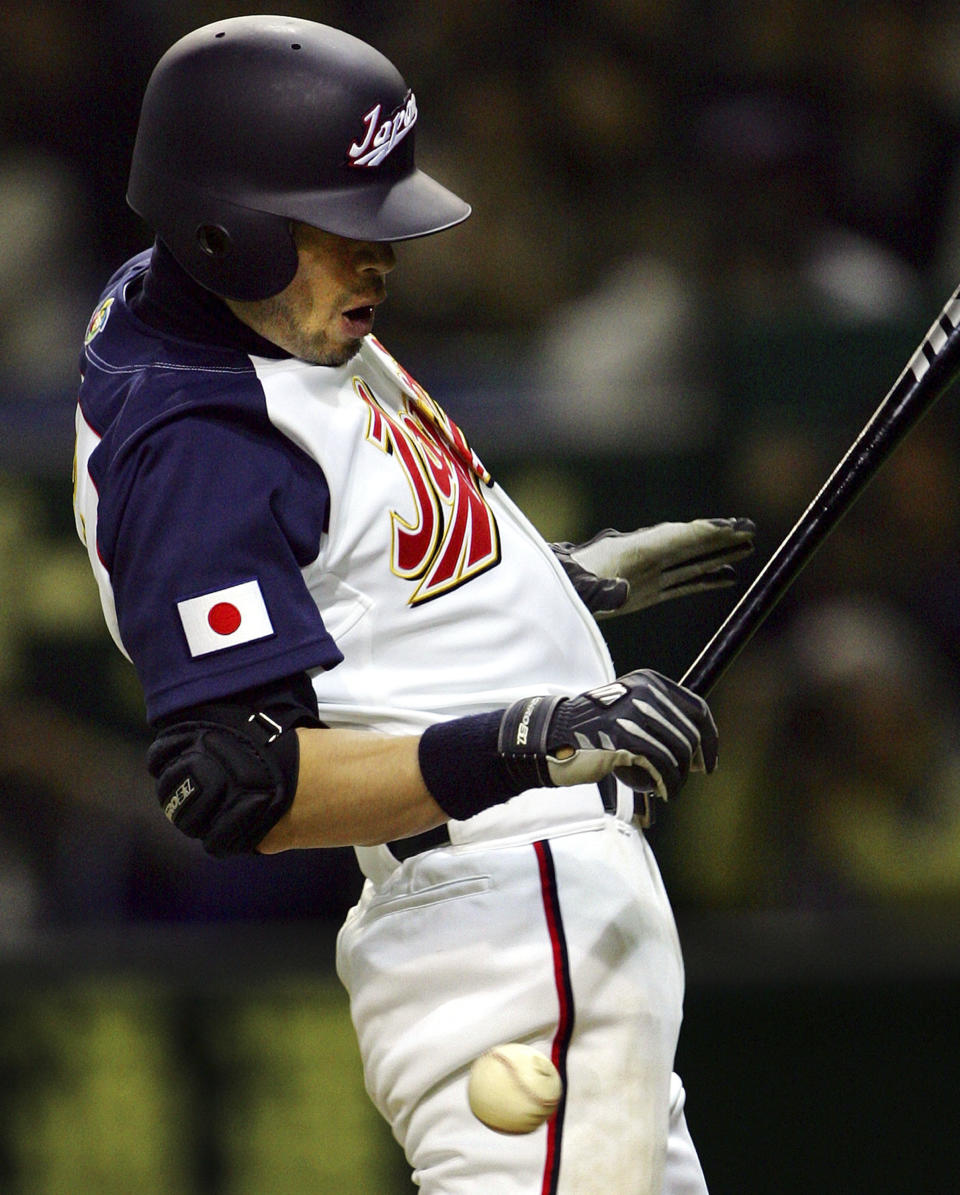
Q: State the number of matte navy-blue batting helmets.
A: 1